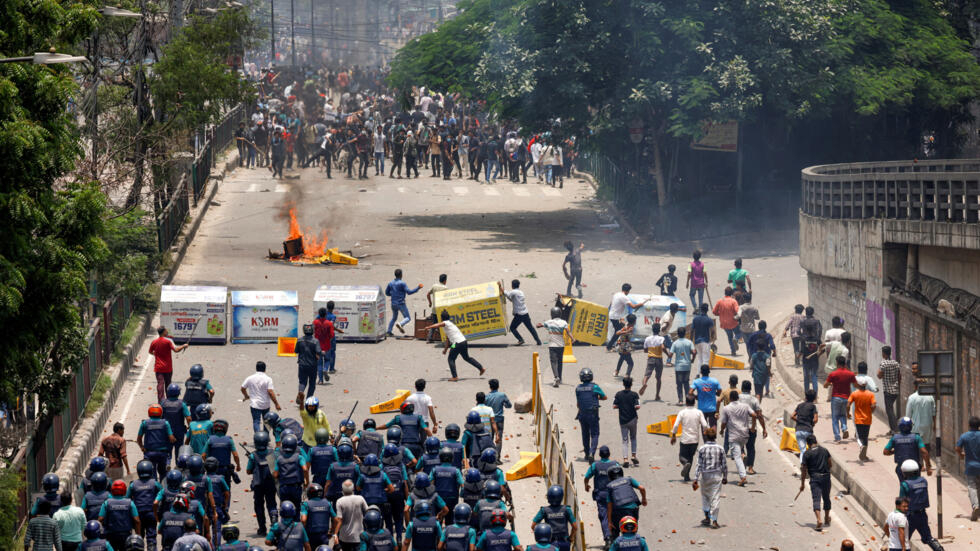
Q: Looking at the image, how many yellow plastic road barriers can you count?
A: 8